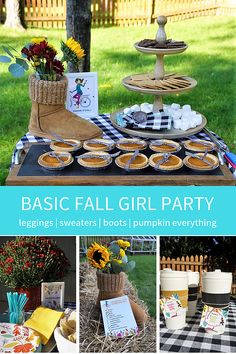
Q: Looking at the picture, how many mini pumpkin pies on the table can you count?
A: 10